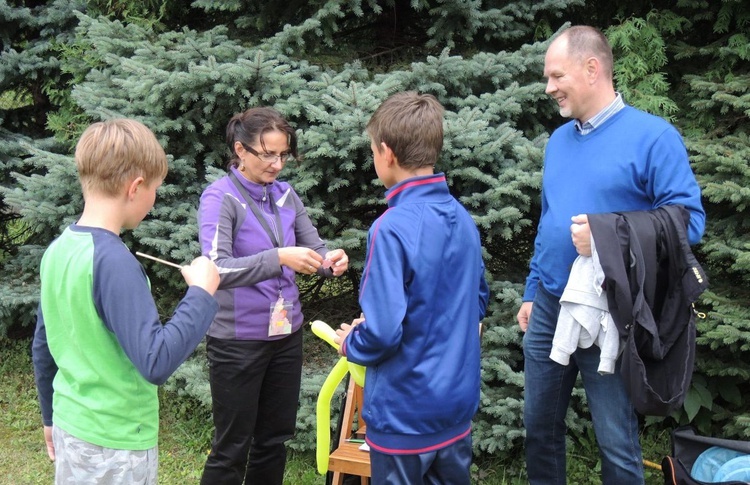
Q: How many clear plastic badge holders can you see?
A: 1